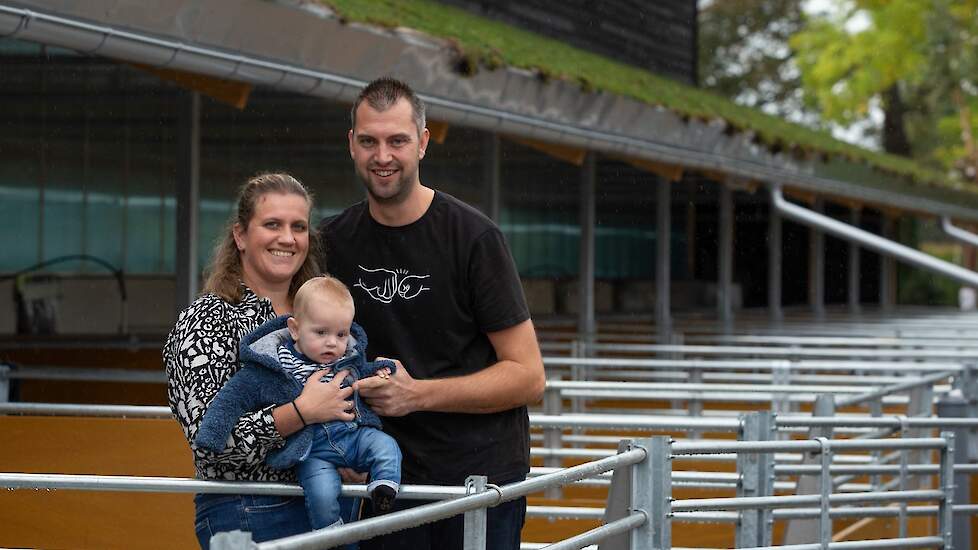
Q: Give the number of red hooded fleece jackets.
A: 0